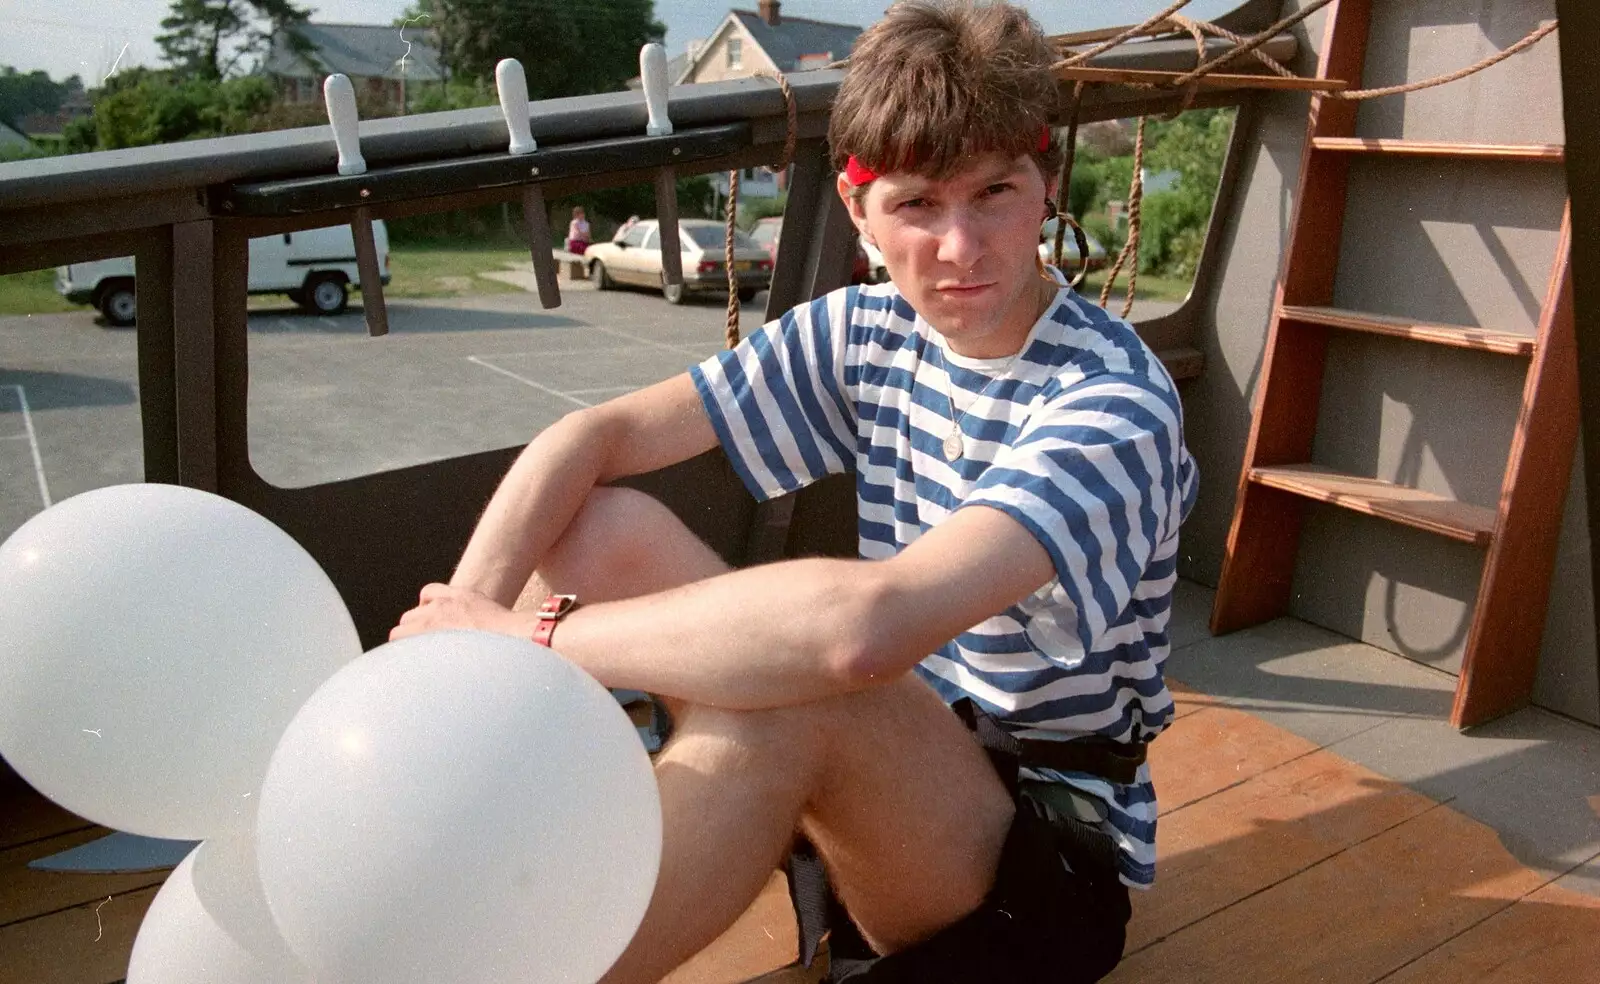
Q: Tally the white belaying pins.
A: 3